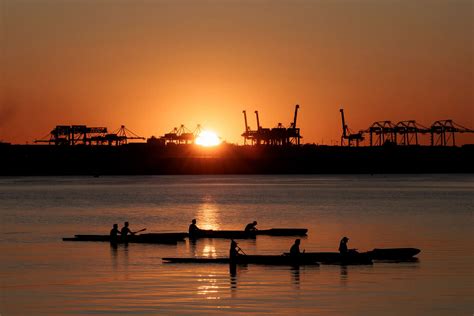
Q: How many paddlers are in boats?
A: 7